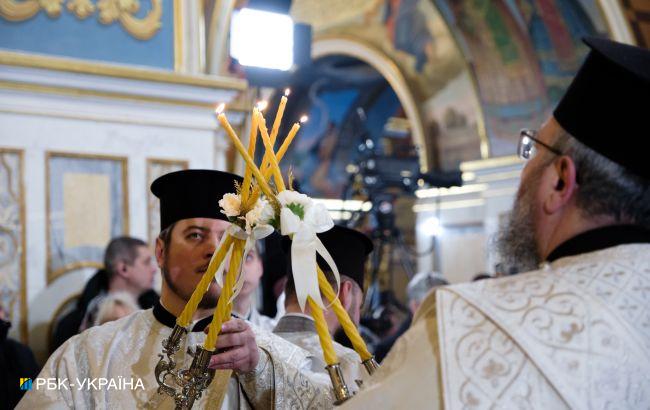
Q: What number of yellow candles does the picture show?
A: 5